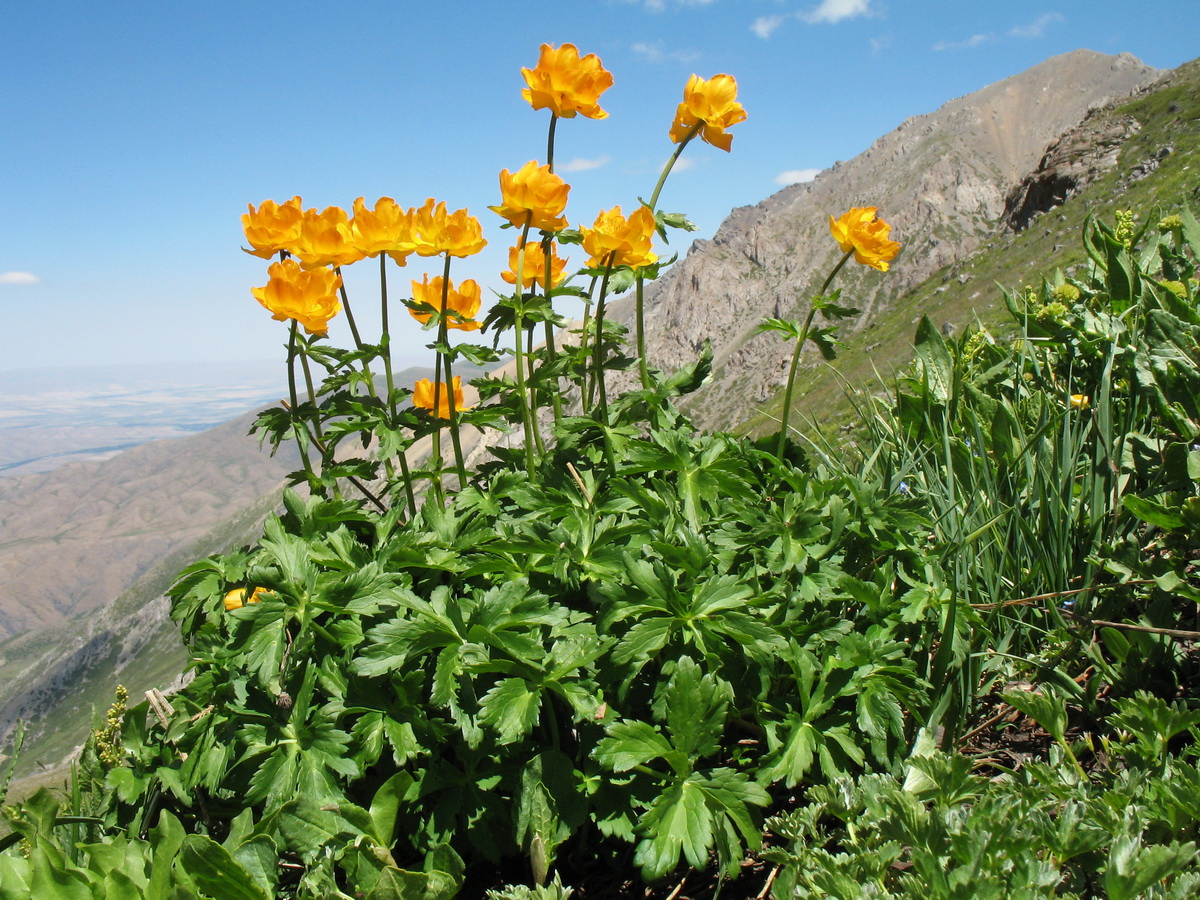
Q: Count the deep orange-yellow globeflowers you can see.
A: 14